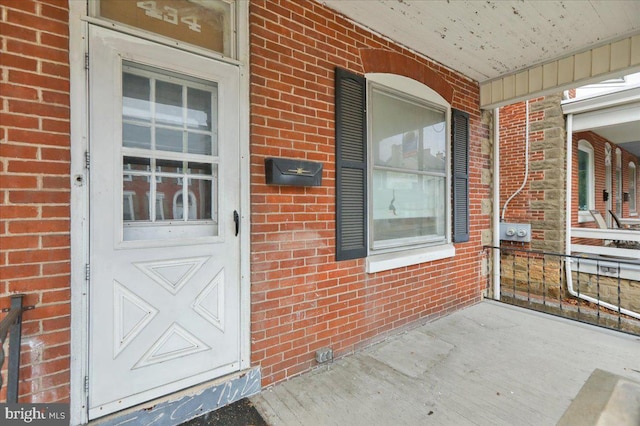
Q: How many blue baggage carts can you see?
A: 0